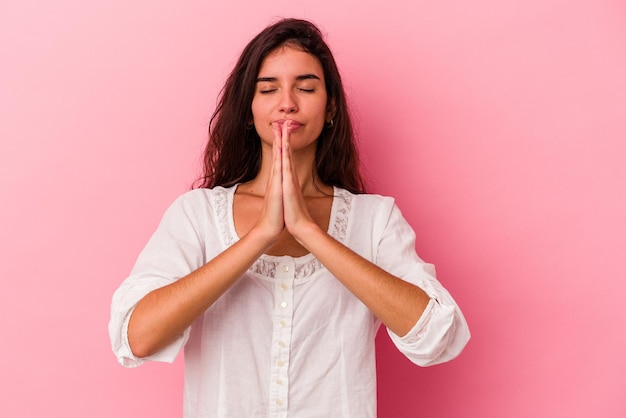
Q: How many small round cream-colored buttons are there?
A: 8